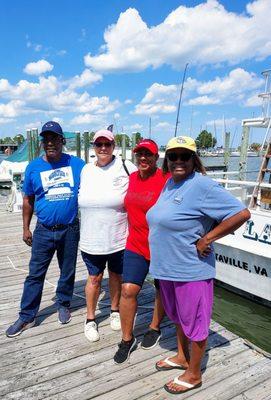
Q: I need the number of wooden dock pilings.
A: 8